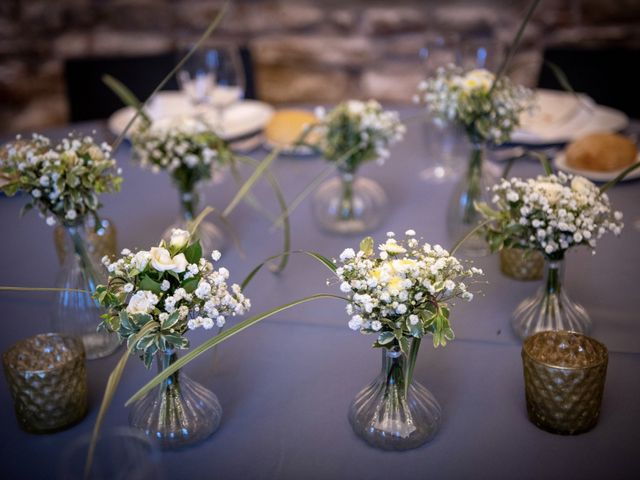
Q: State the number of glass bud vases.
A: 7